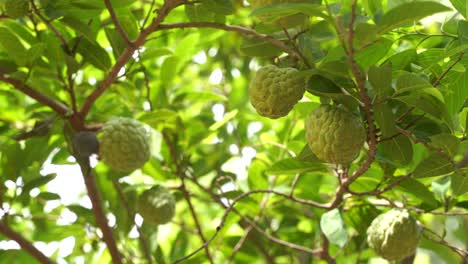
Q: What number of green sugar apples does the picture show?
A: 5